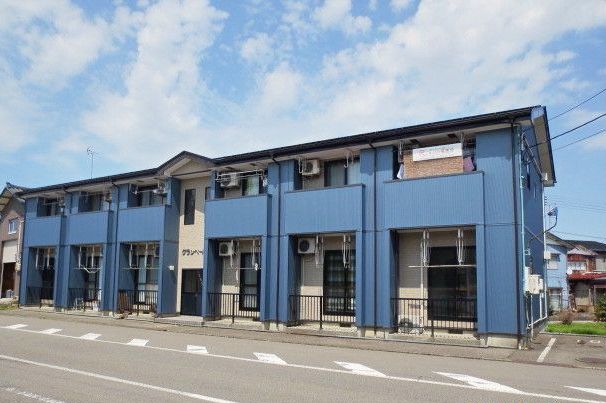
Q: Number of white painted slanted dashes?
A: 9